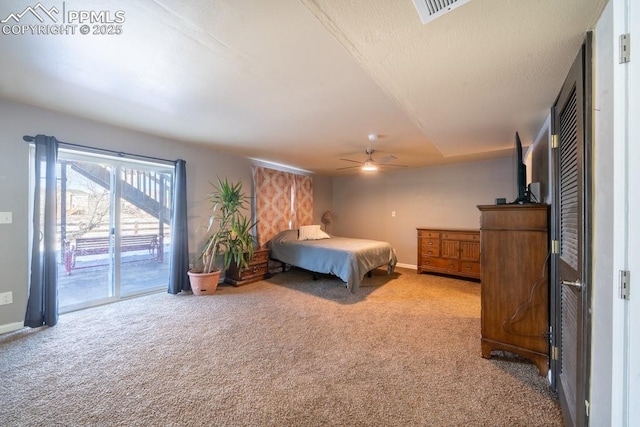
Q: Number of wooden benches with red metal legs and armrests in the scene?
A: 1